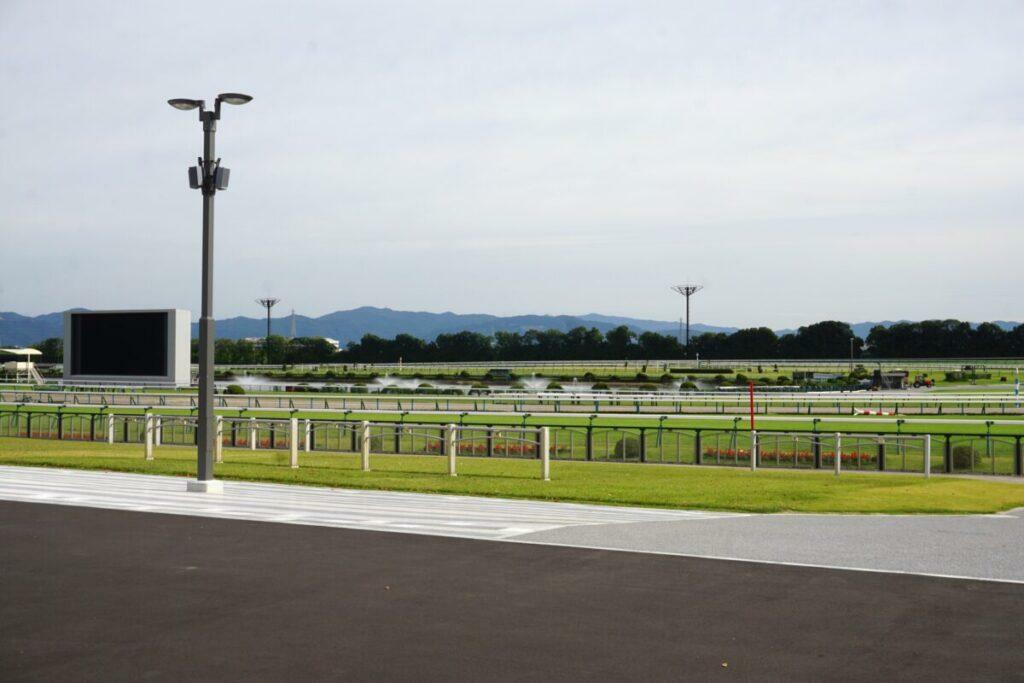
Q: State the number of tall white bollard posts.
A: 13